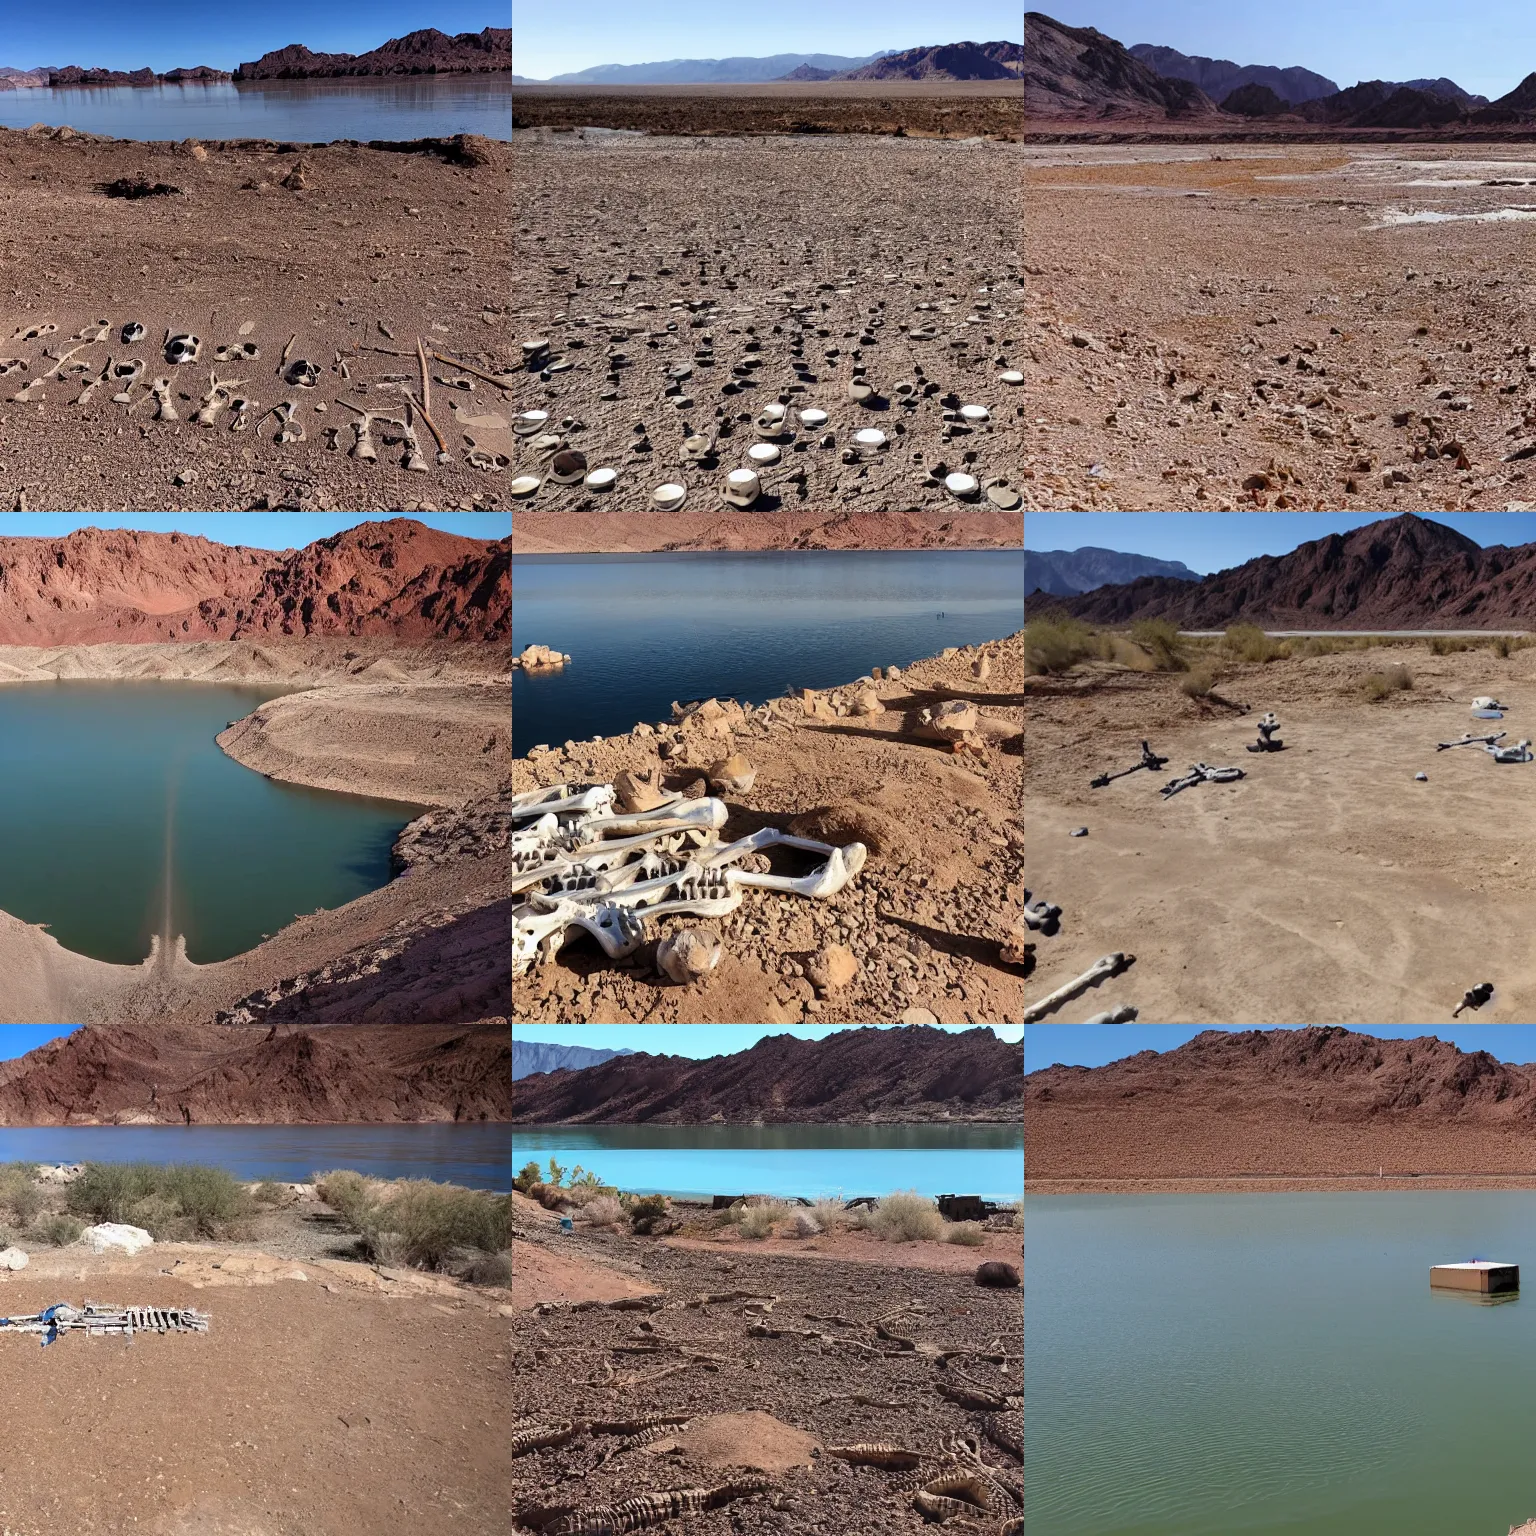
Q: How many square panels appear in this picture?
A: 9